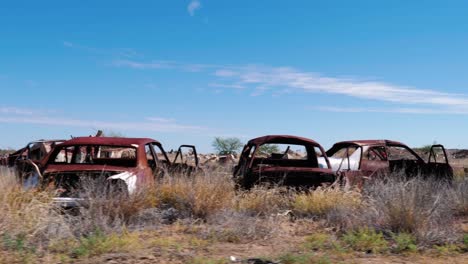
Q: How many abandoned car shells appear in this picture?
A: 4